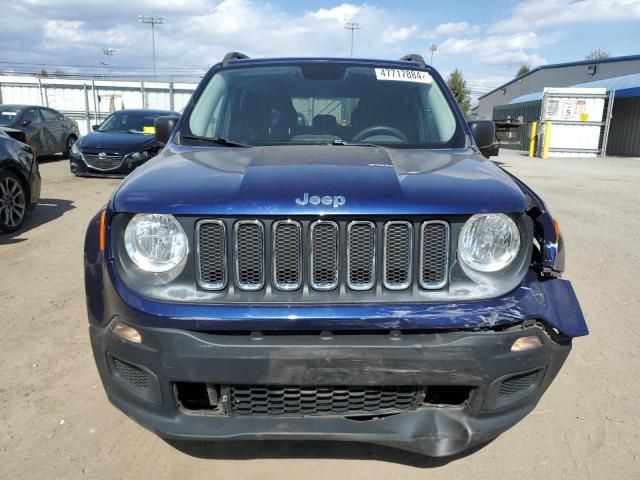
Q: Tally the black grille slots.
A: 7